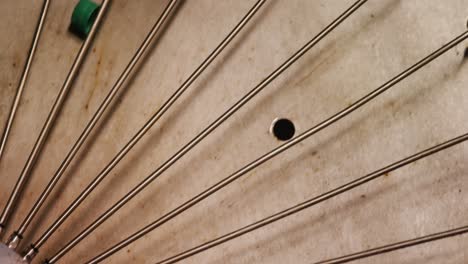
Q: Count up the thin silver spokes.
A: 8